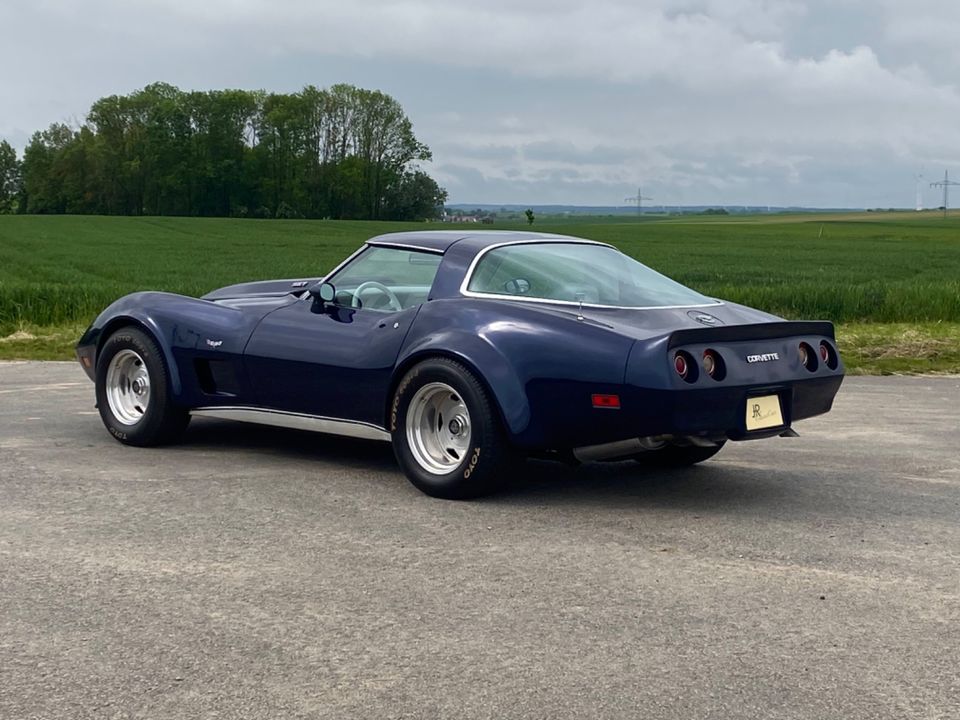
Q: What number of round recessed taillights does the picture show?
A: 4